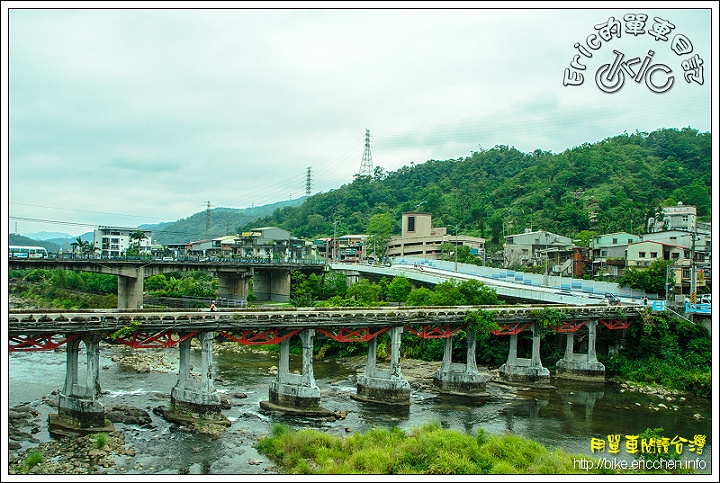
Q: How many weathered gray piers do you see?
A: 7